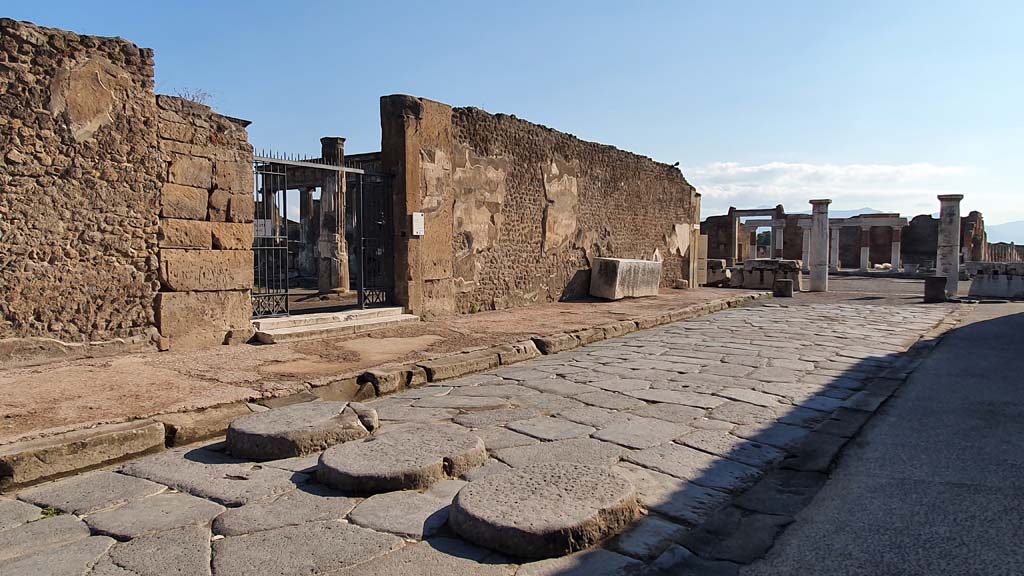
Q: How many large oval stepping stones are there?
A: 3